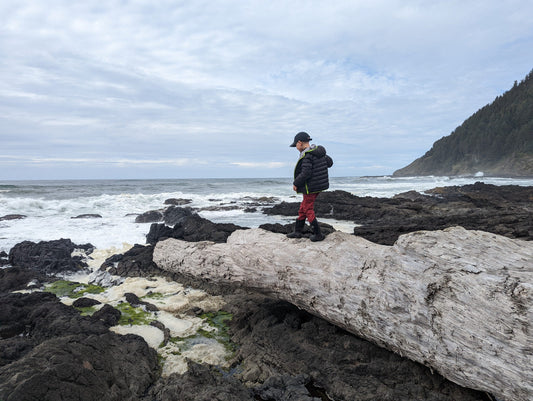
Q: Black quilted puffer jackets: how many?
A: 1